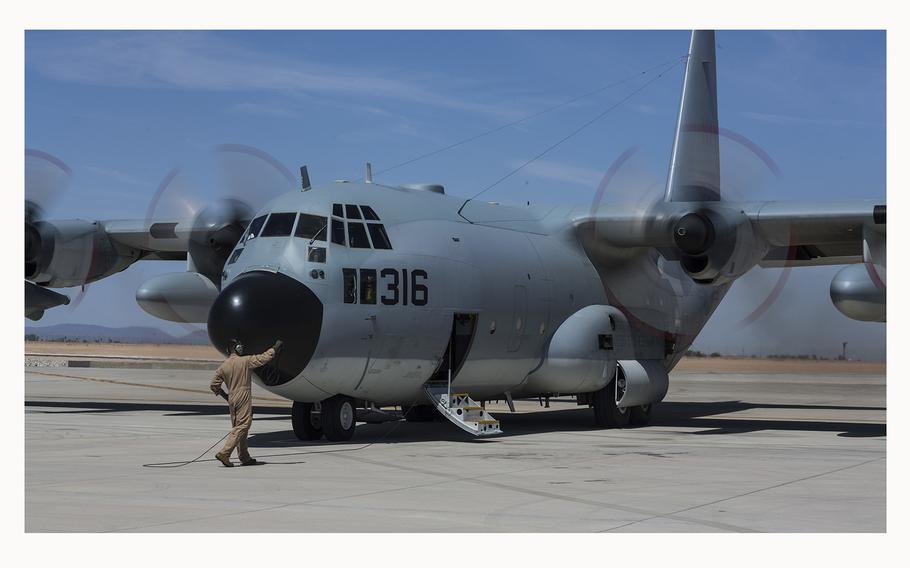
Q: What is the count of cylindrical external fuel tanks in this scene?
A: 2